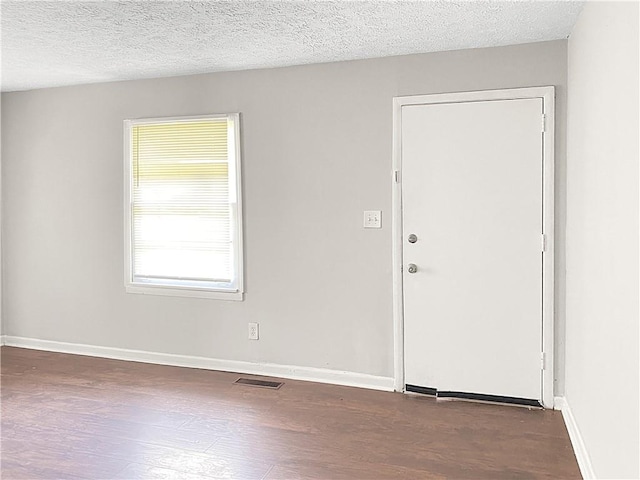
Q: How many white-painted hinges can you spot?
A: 3